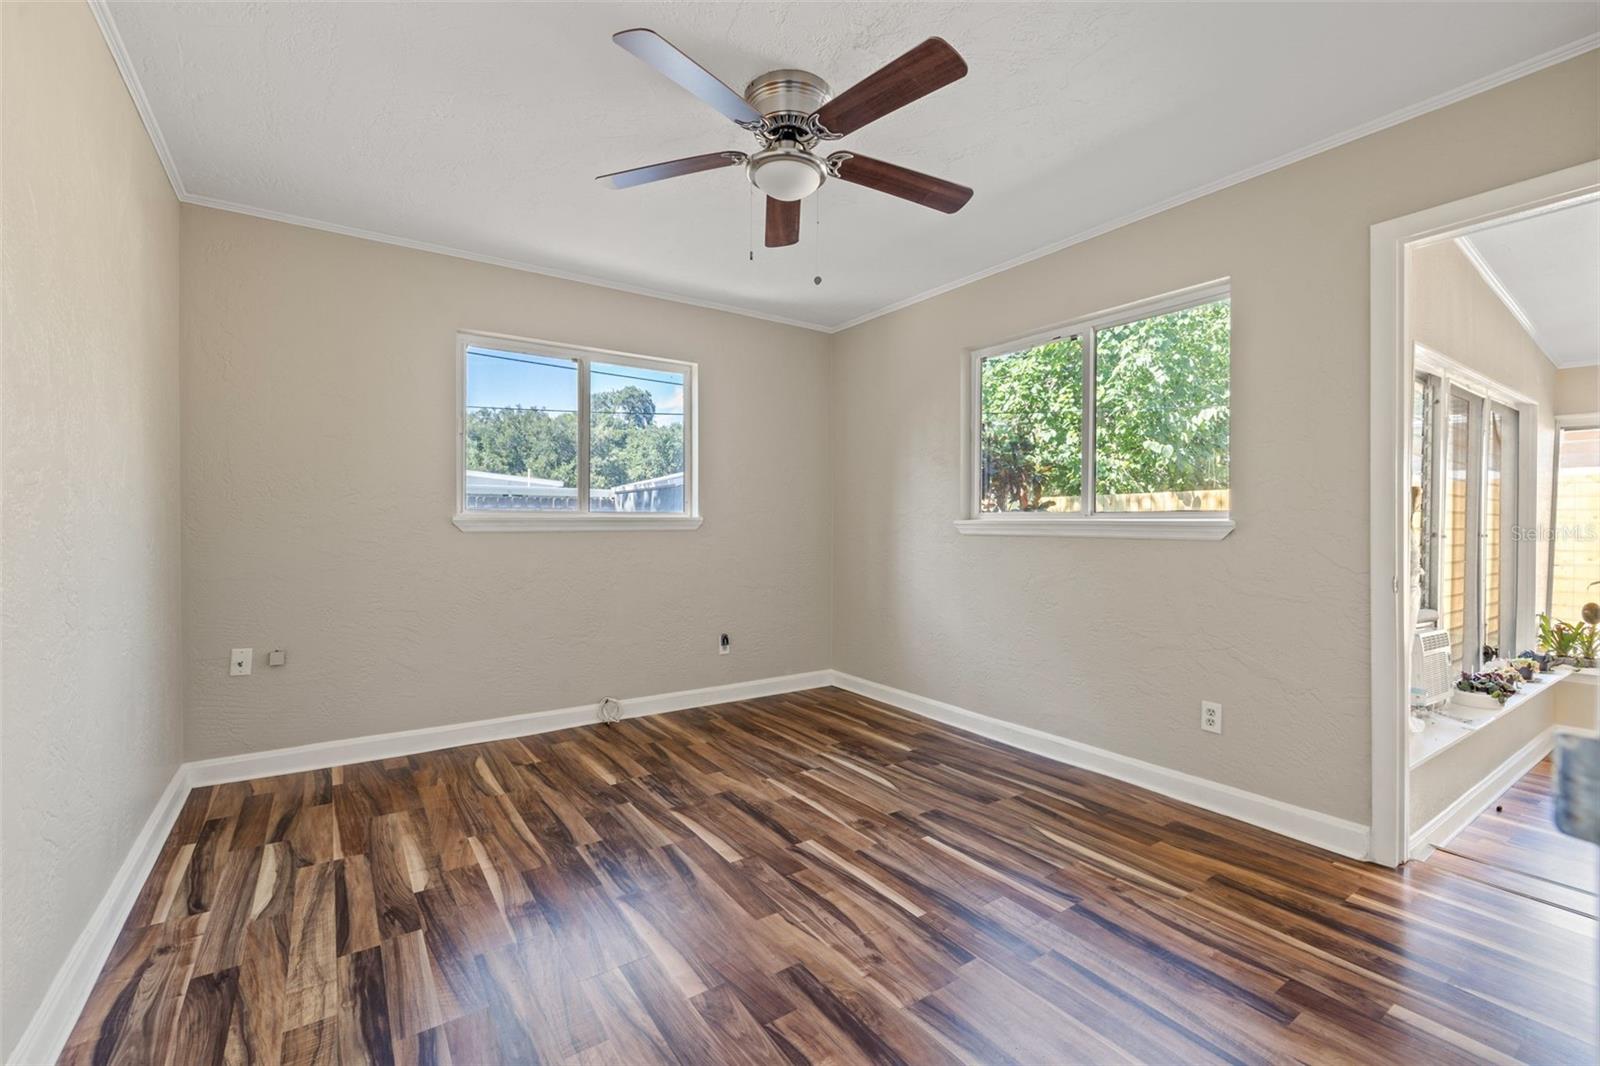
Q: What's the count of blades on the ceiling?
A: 5